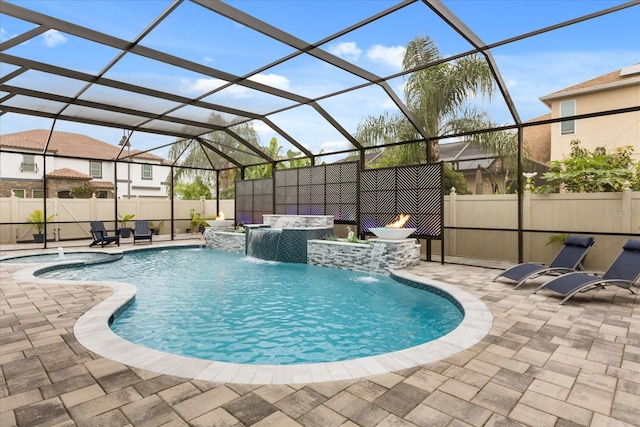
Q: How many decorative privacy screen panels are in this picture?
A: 3